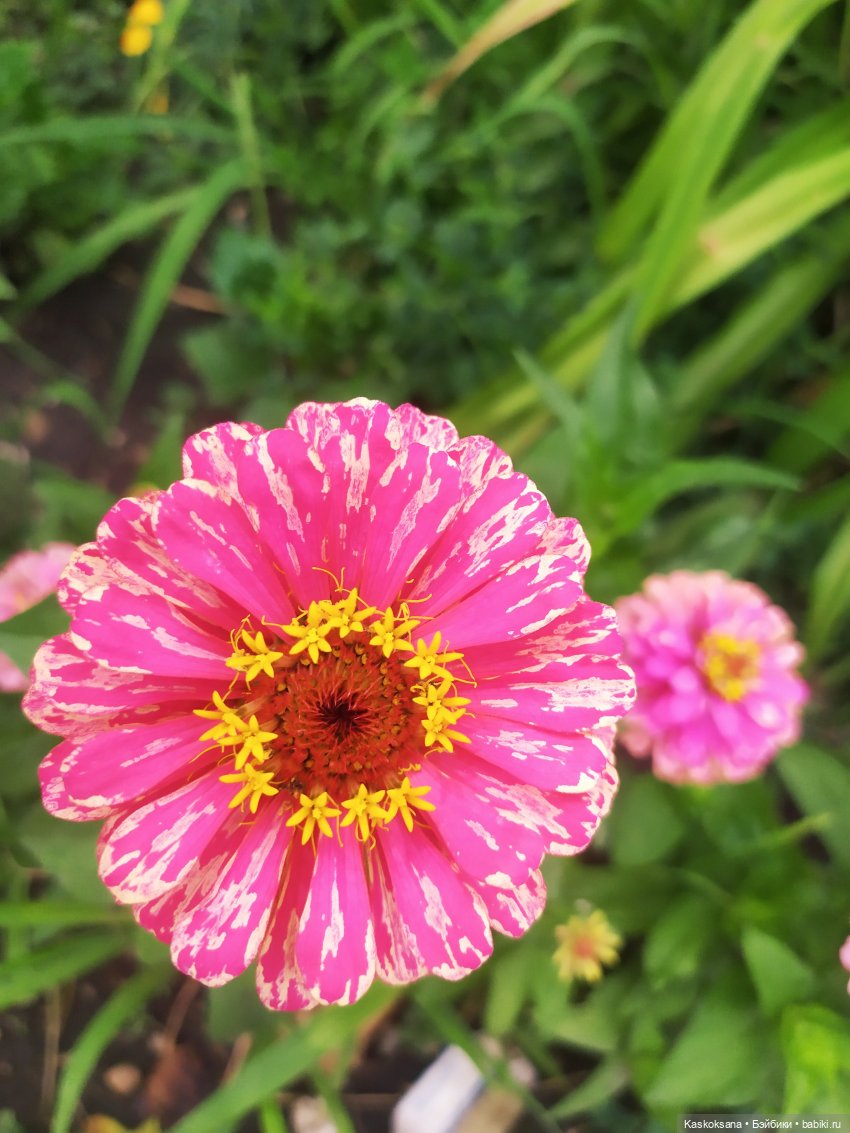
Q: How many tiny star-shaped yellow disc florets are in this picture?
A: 13